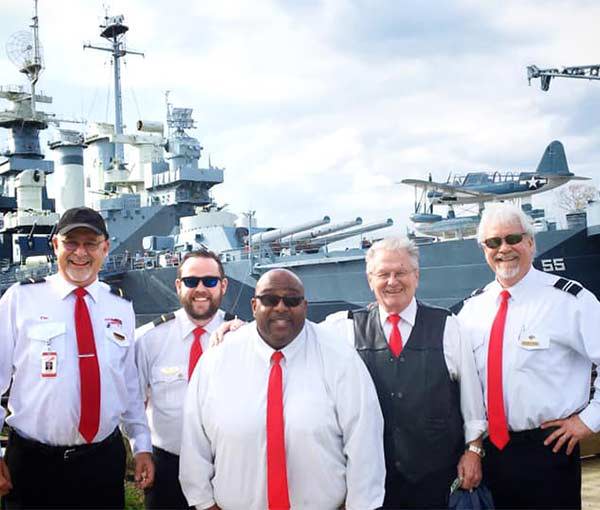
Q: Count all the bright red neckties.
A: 5